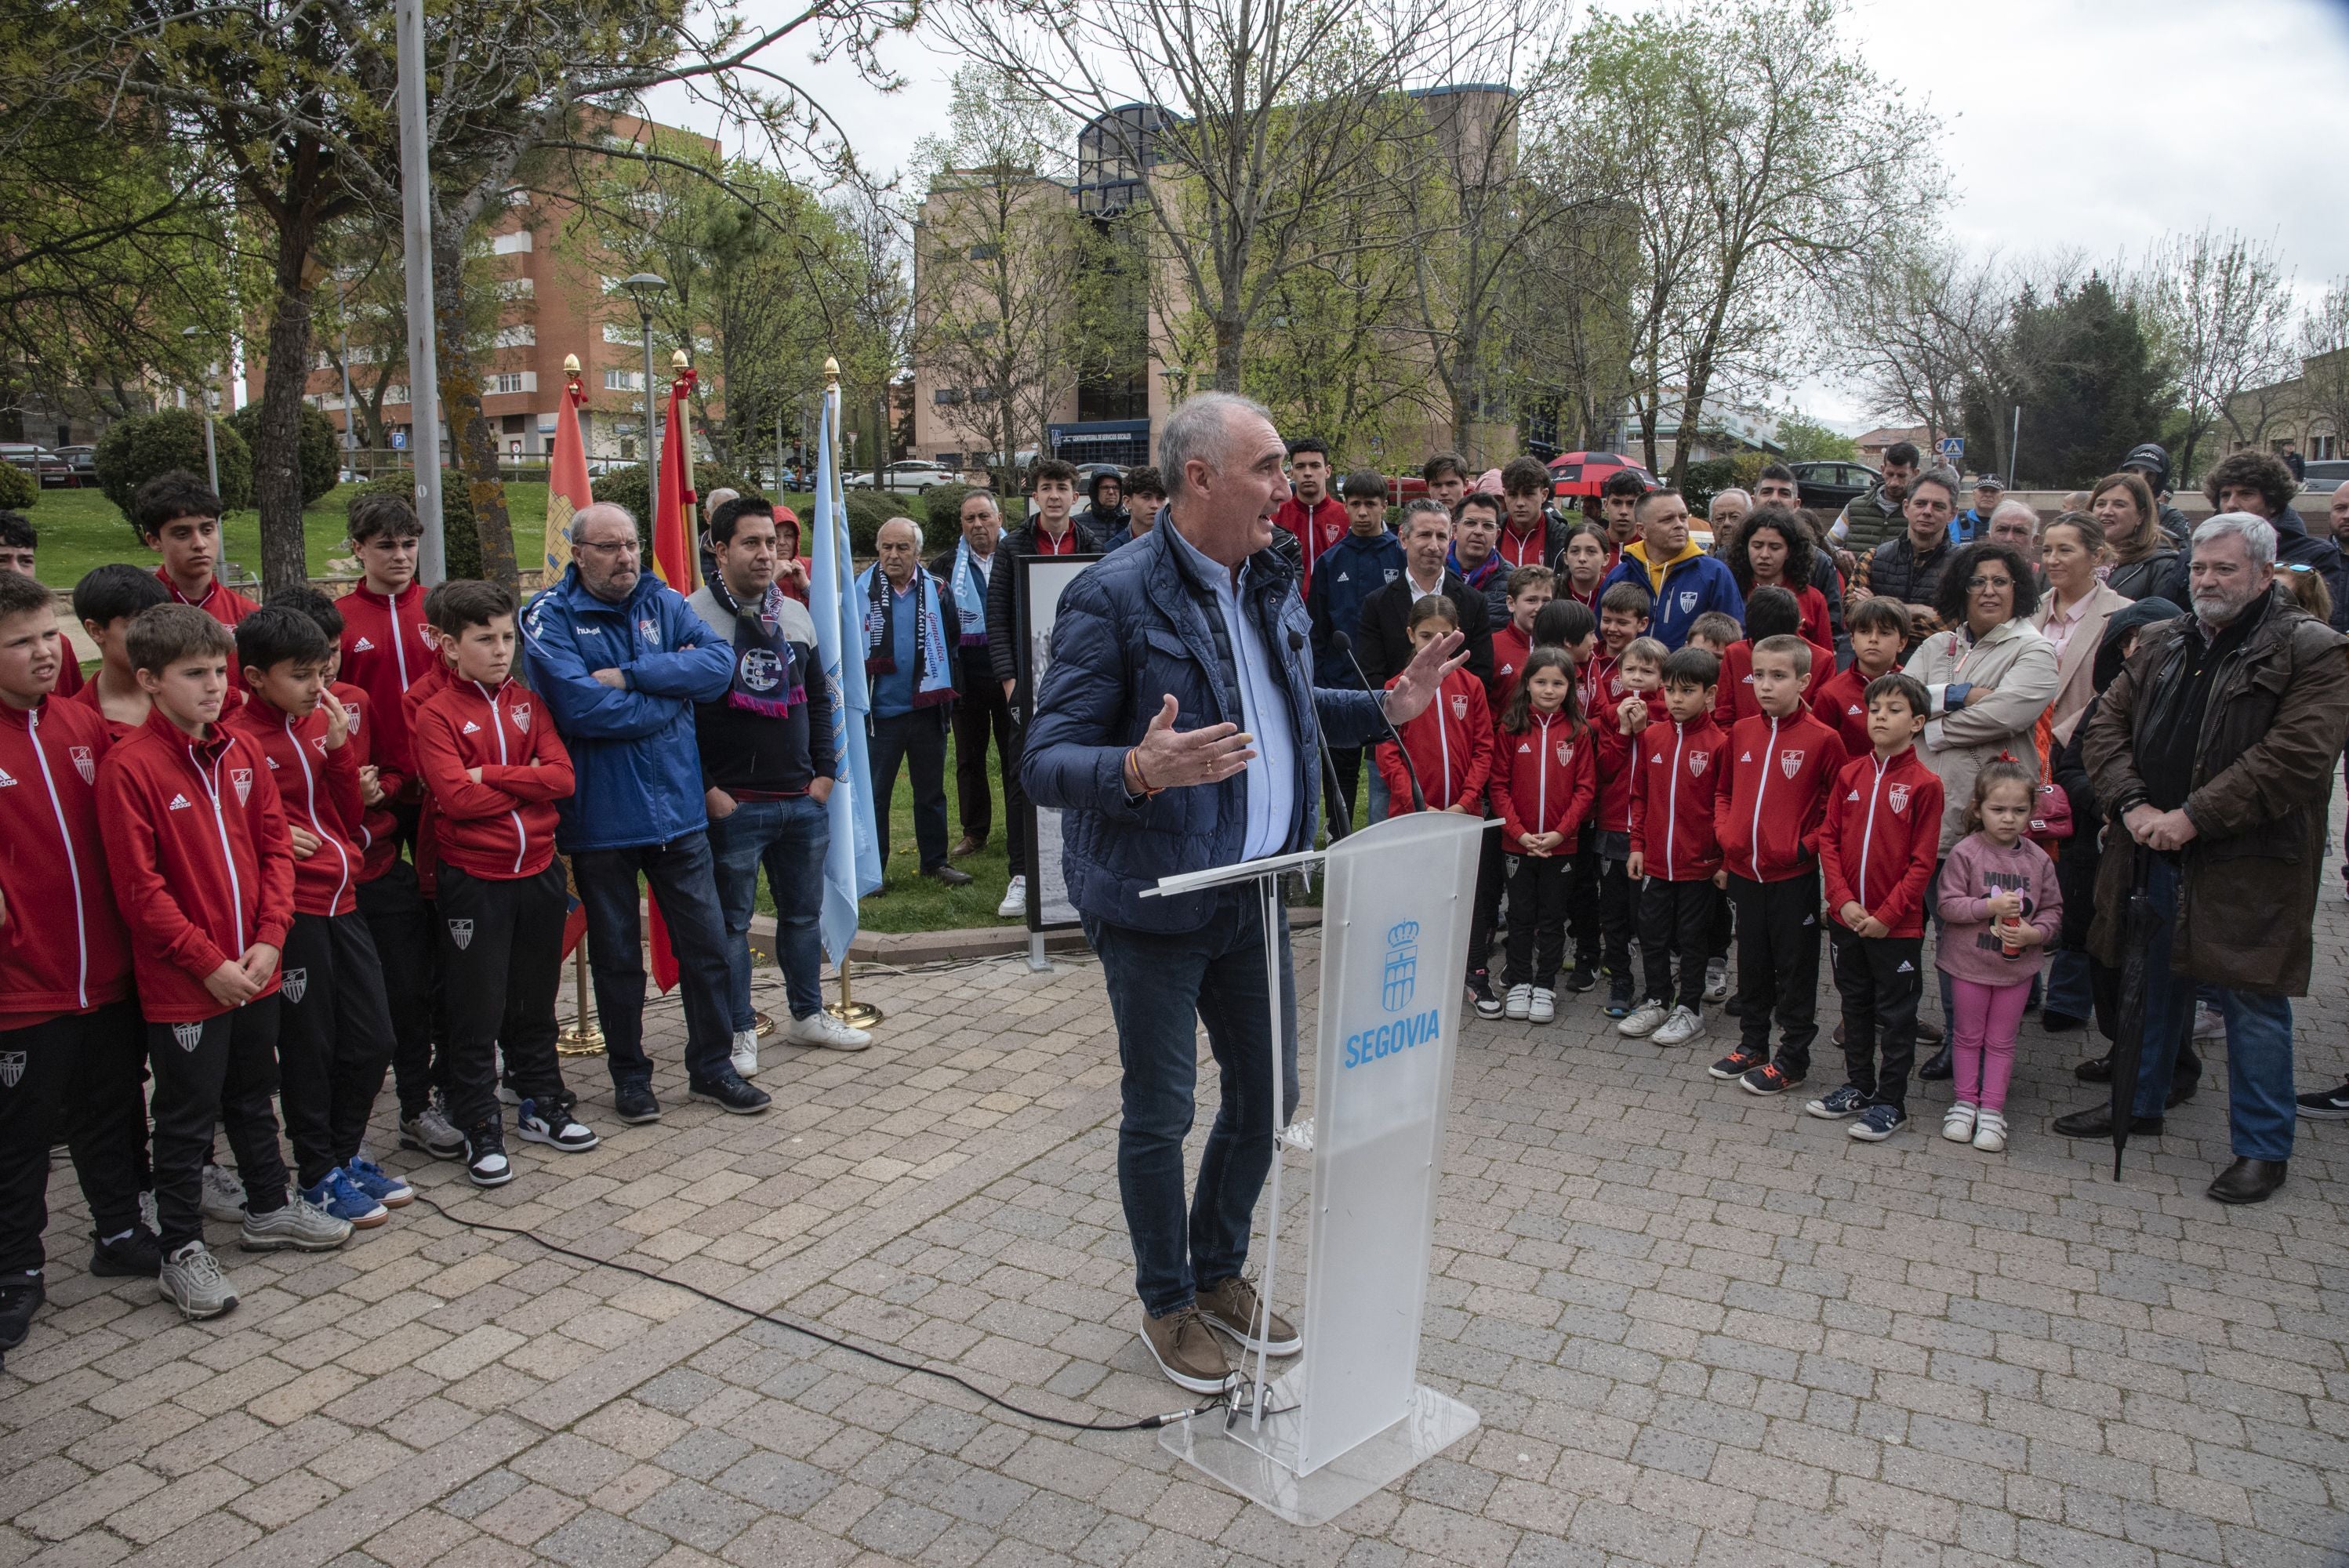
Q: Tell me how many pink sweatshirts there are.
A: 1